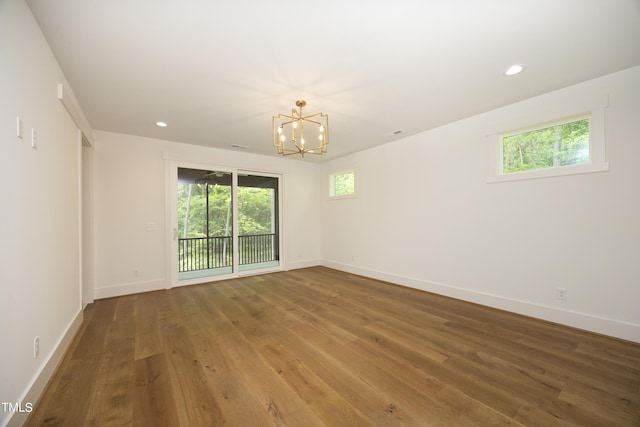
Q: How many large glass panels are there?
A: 2